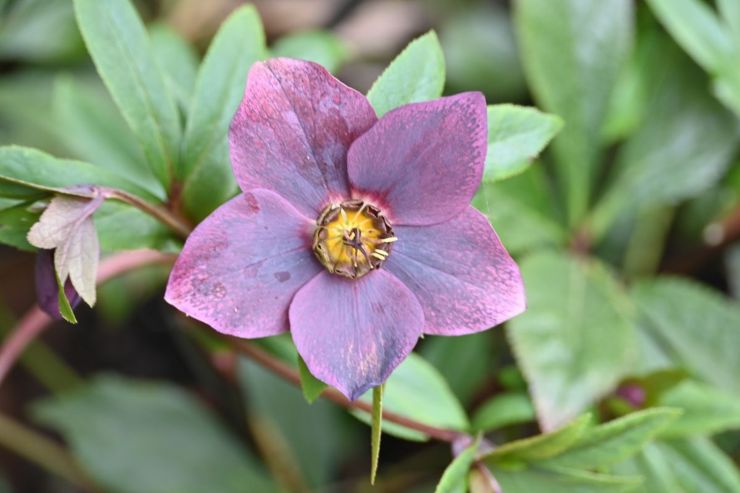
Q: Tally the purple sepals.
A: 5